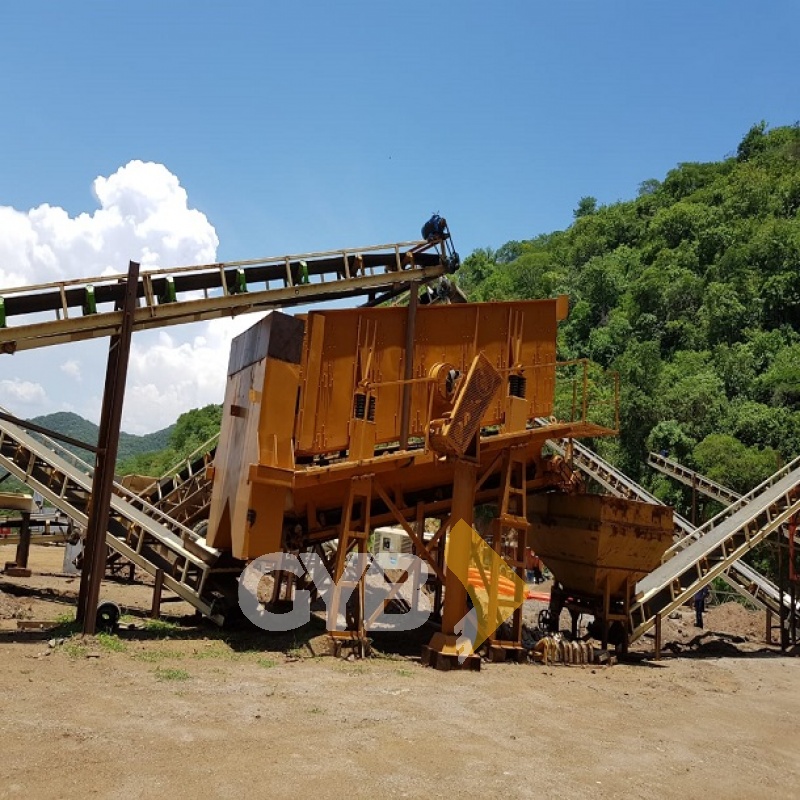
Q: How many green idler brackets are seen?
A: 5